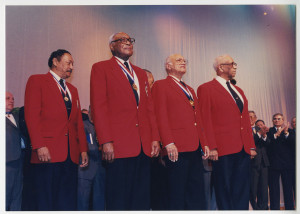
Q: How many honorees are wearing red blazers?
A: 4